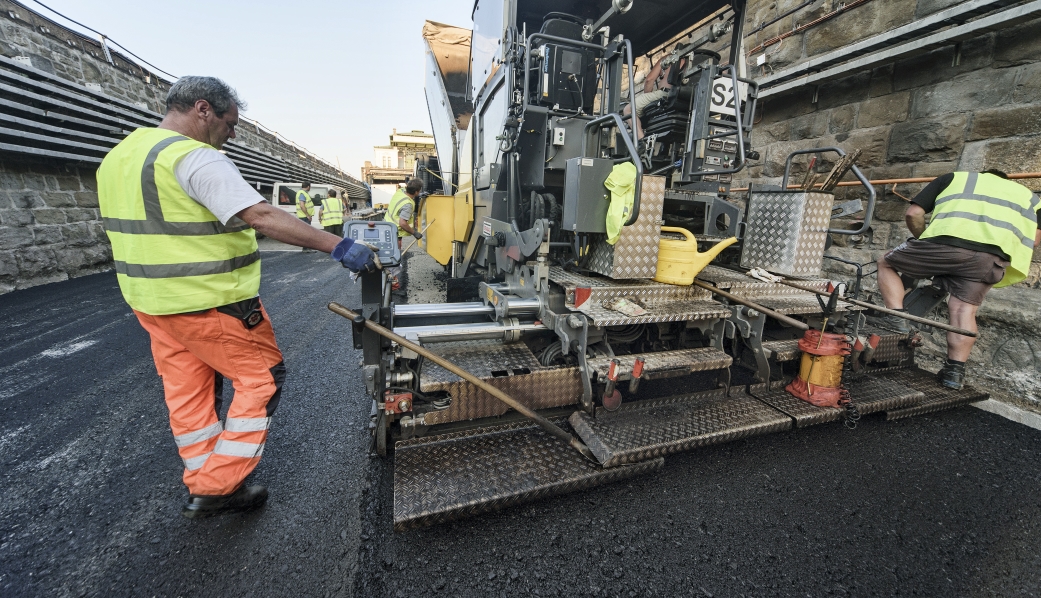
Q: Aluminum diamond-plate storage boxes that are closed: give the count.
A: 1